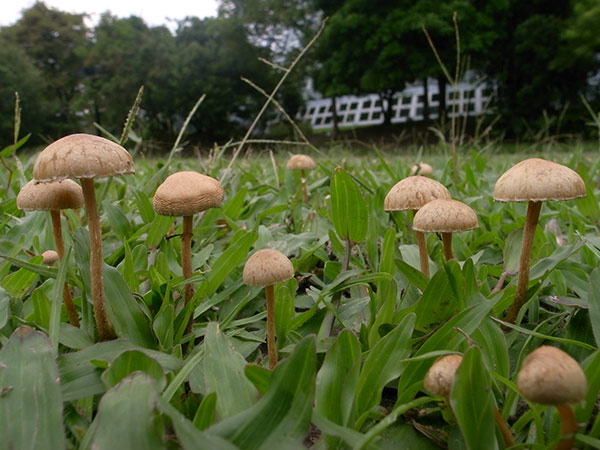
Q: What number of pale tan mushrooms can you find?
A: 12